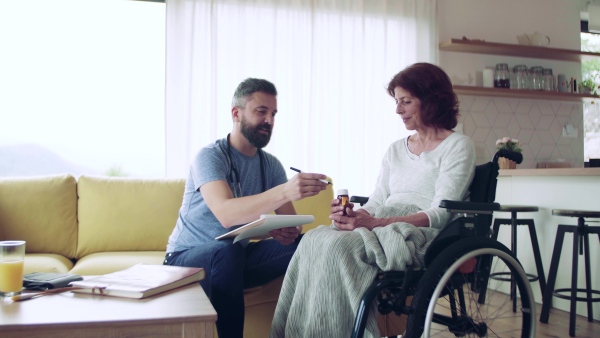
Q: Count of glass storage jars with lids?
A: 4